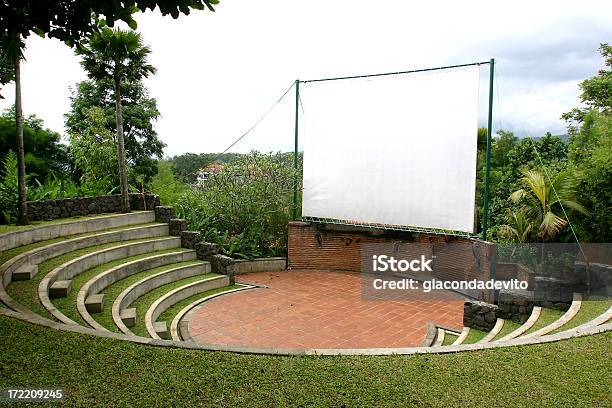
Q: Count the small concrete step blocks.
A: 5